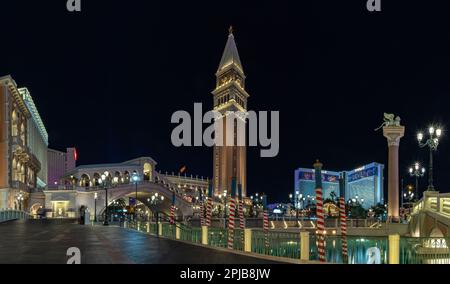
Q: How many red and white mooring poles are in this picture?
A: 8